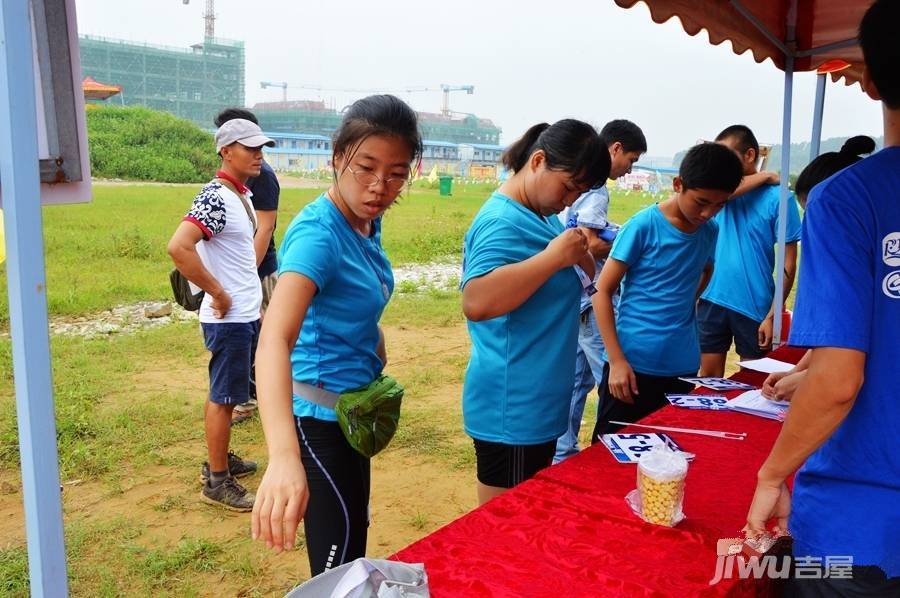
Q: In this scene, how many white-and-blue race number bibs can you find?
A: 3